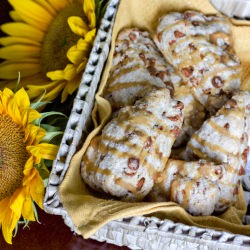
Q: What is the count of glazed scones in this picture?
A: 5